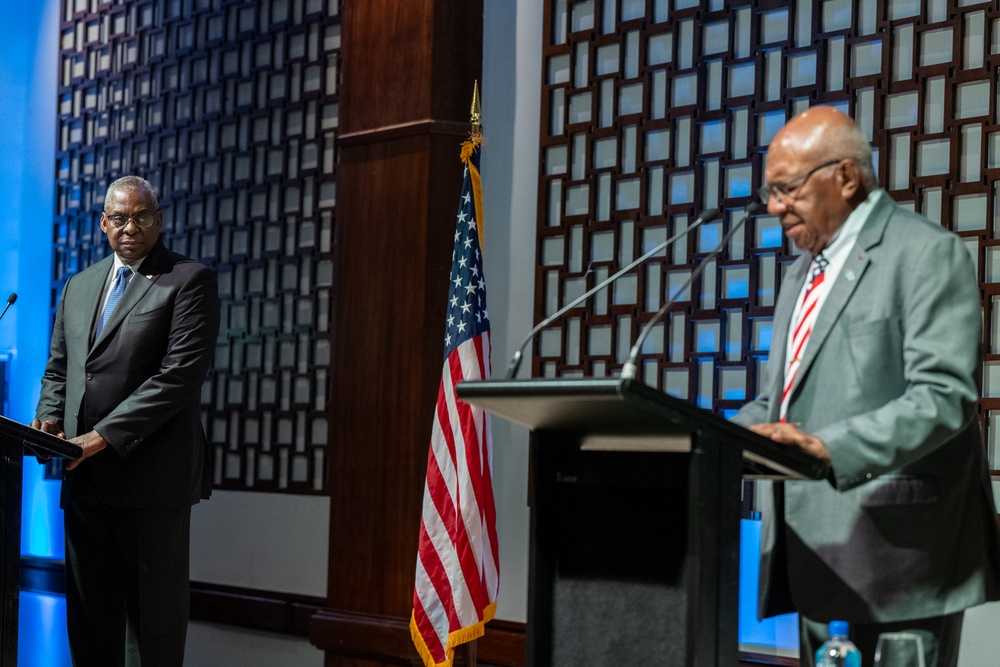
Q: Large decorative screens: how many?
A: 2